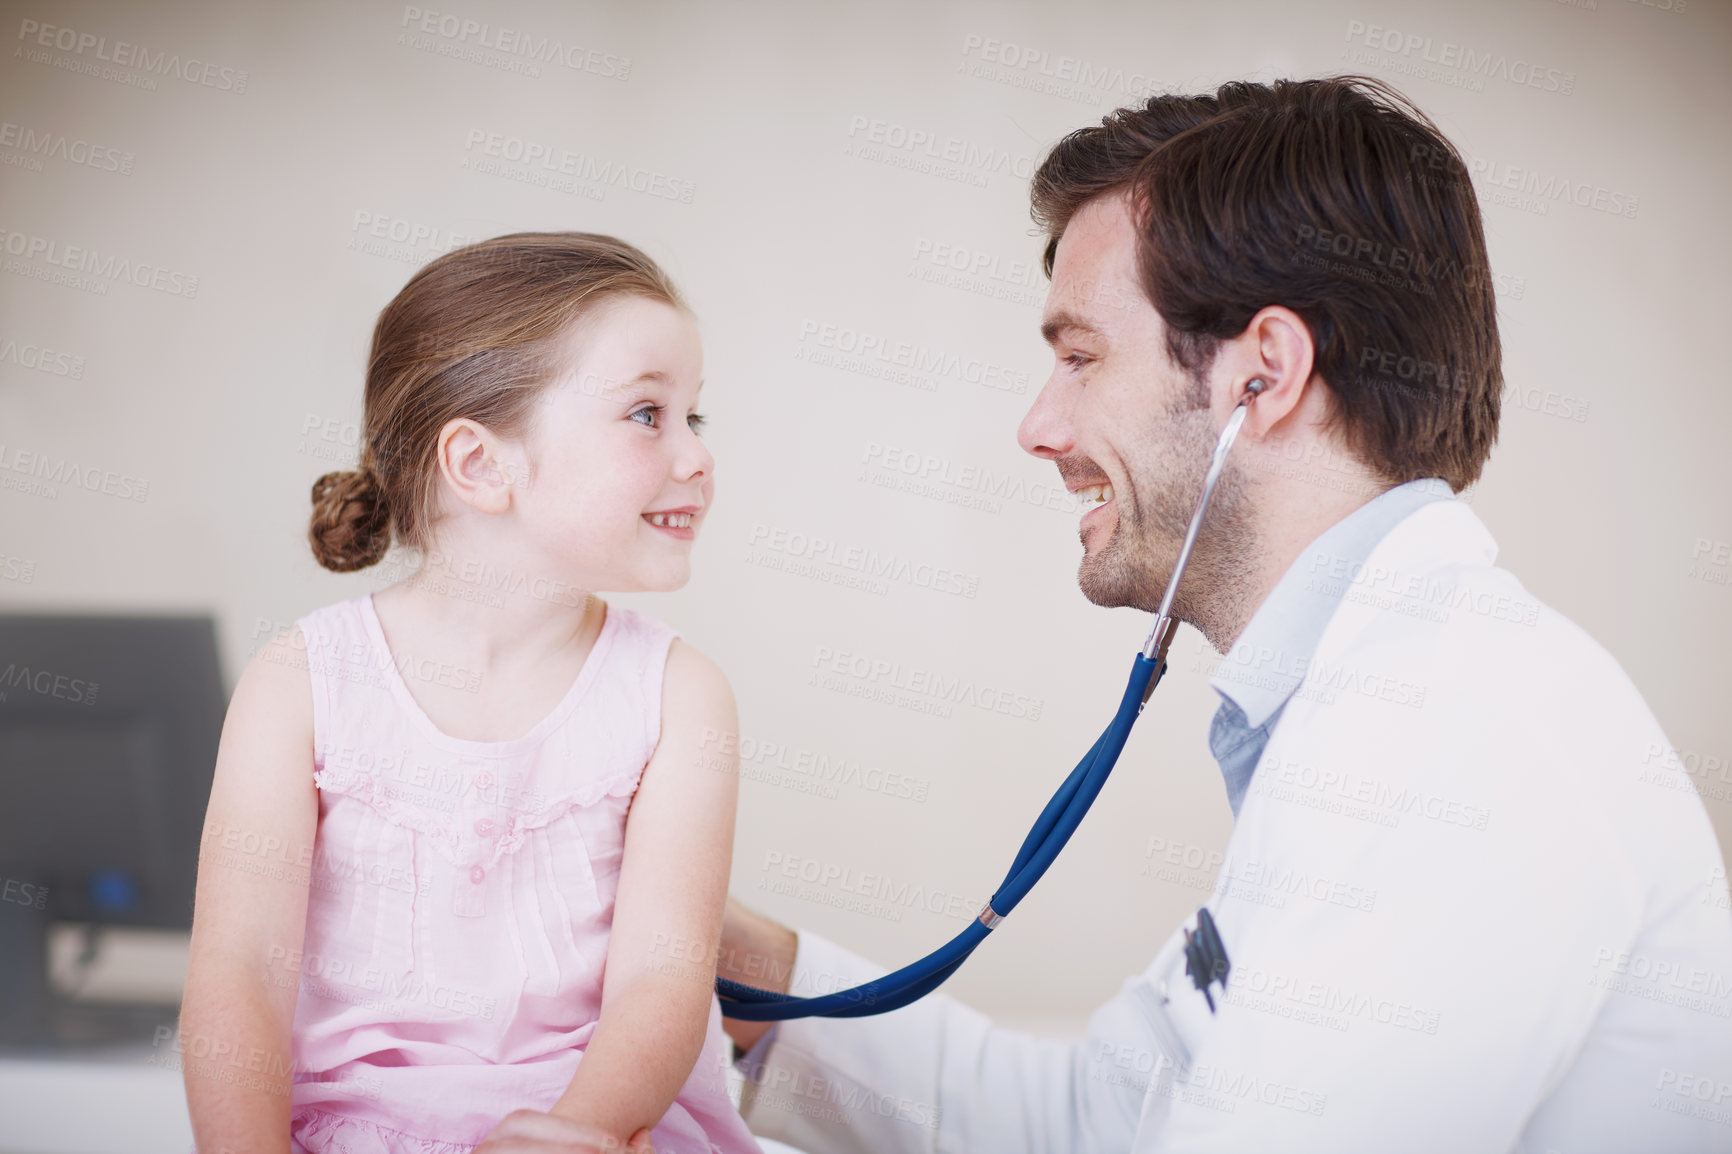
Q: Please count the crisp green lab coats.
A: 0